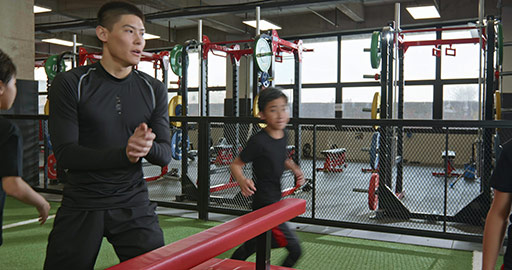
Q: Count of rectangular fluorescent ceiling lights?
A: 5